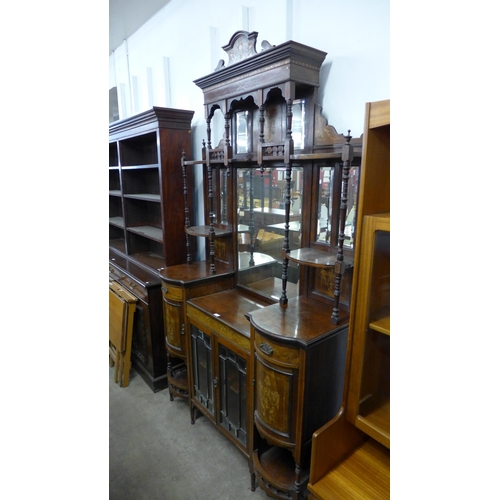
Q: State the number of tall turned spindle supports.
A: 4